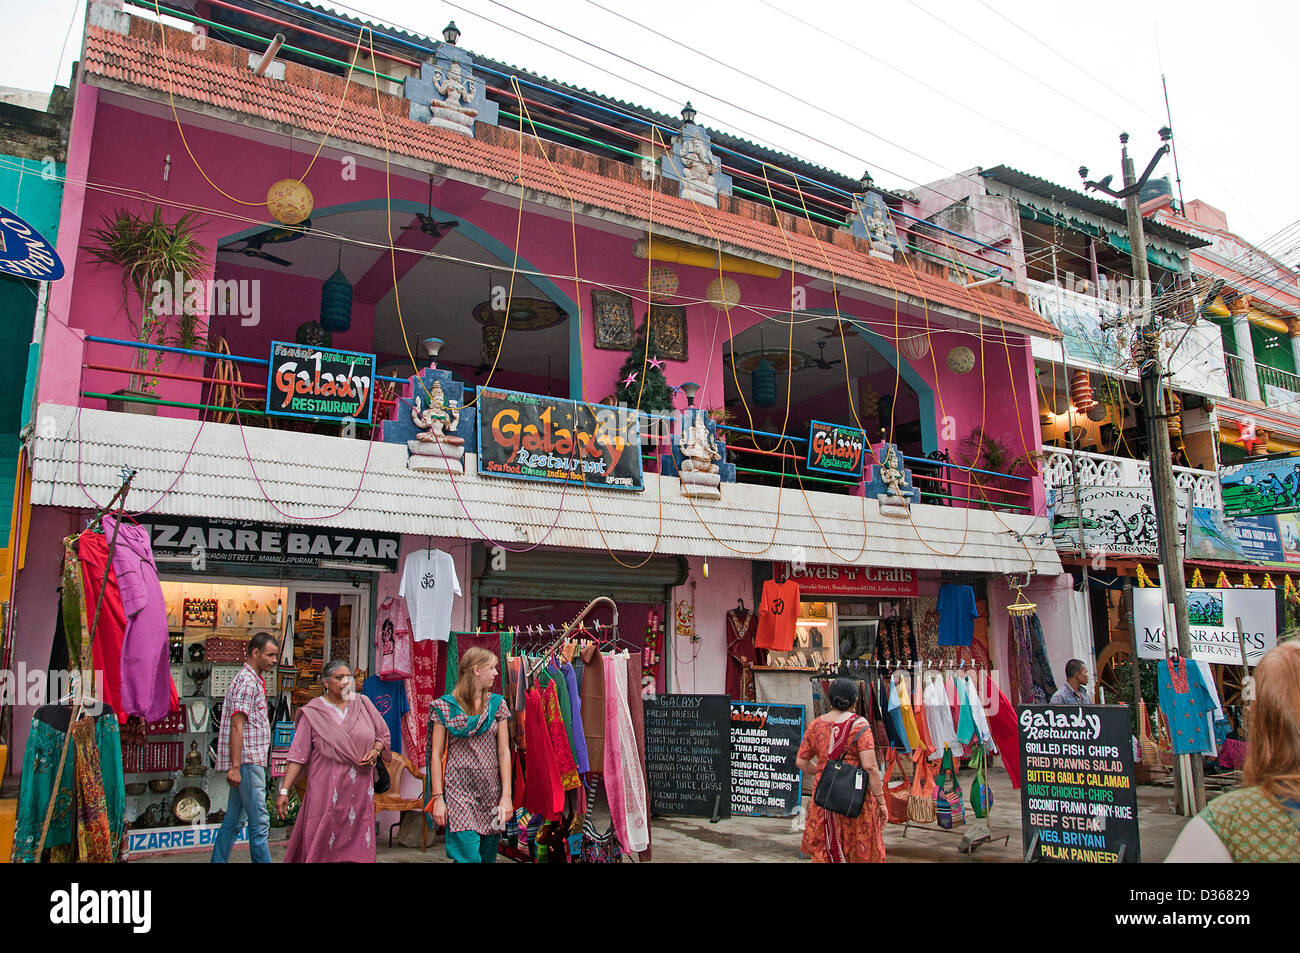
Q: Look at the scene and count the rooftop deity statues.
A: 3